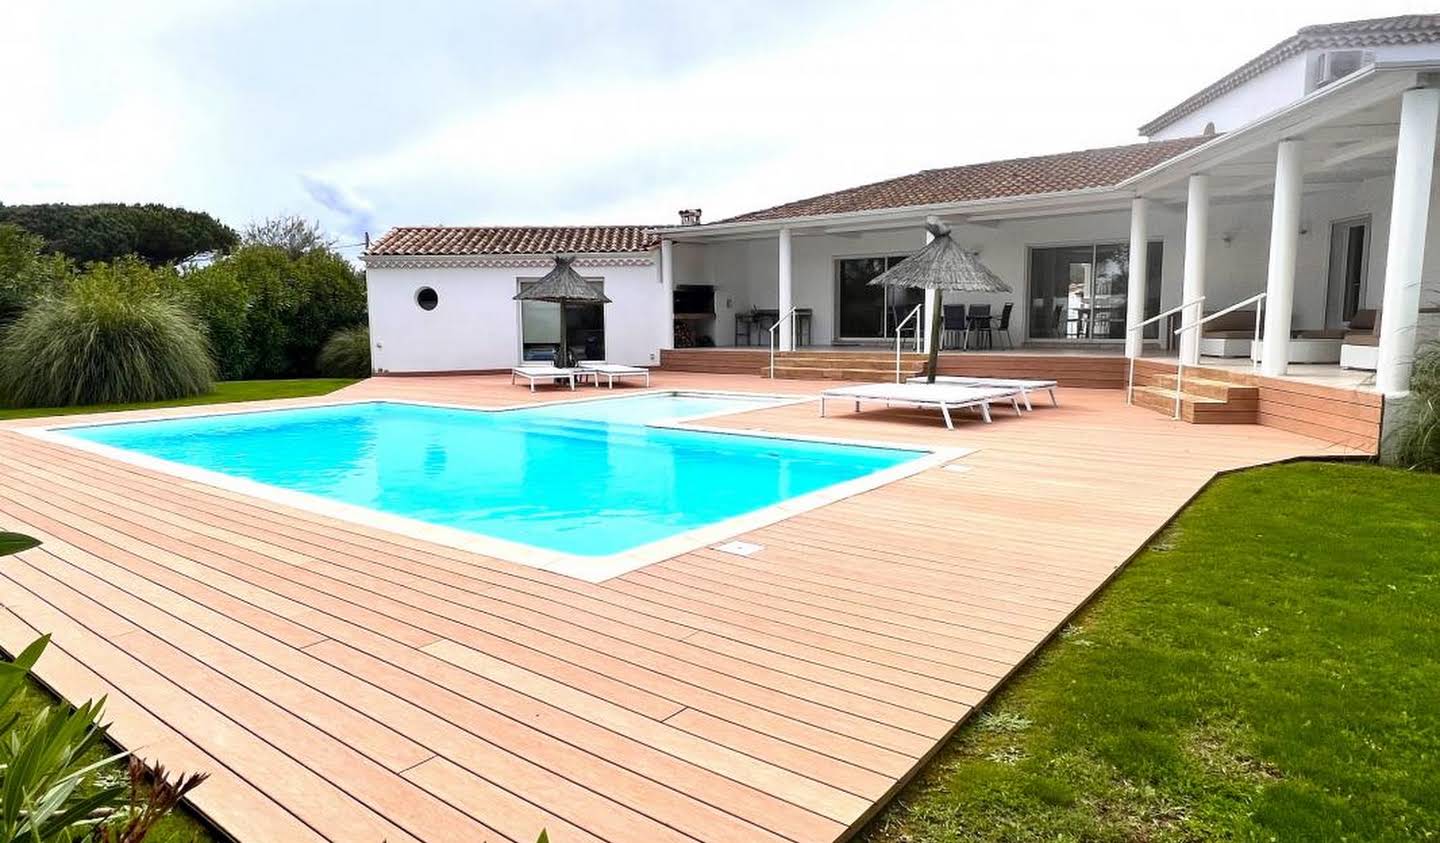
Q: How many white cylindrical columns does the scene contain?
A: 7